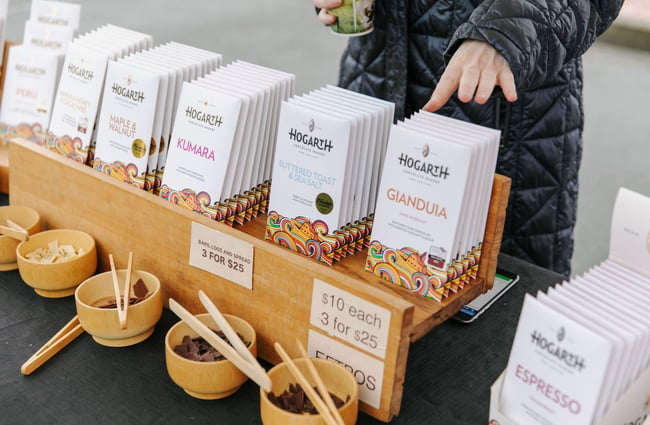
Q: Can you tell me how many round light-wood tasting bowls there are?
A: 5